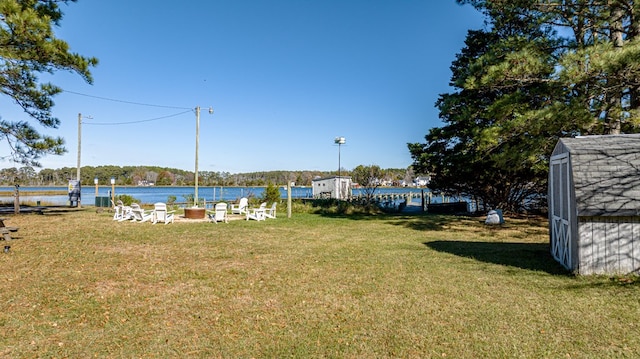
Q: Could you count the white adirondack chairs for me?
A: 8